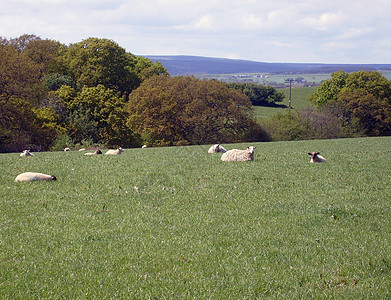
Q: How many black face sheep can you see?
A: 3